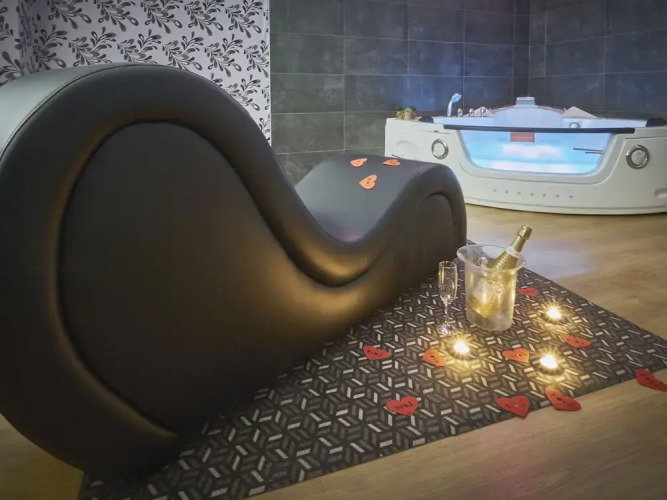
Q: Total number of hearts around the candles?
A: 9